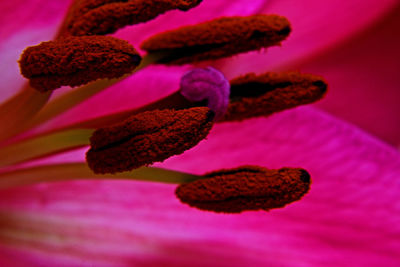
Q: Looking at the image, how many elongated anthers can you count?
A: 6